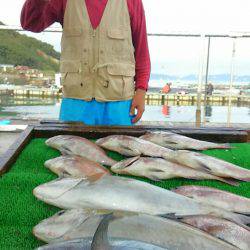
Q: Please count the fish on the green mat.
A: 11